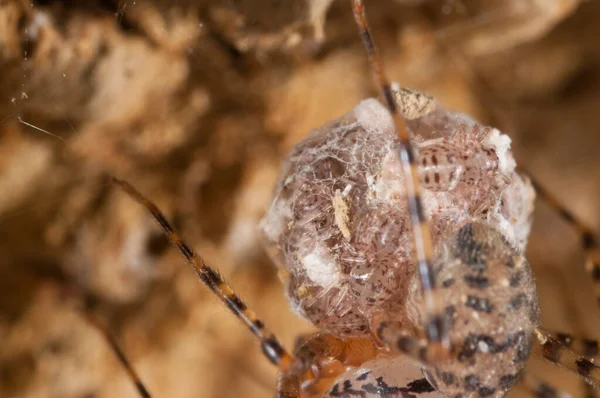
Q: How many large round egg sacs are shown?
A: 1